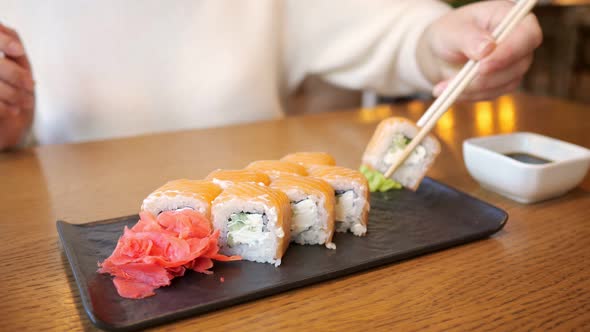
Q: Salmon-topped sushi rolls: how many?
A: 8